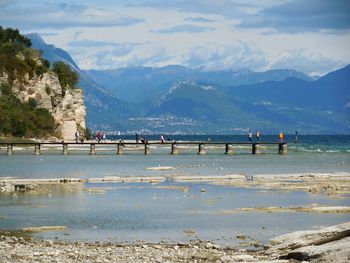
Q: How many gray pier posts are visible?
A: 11